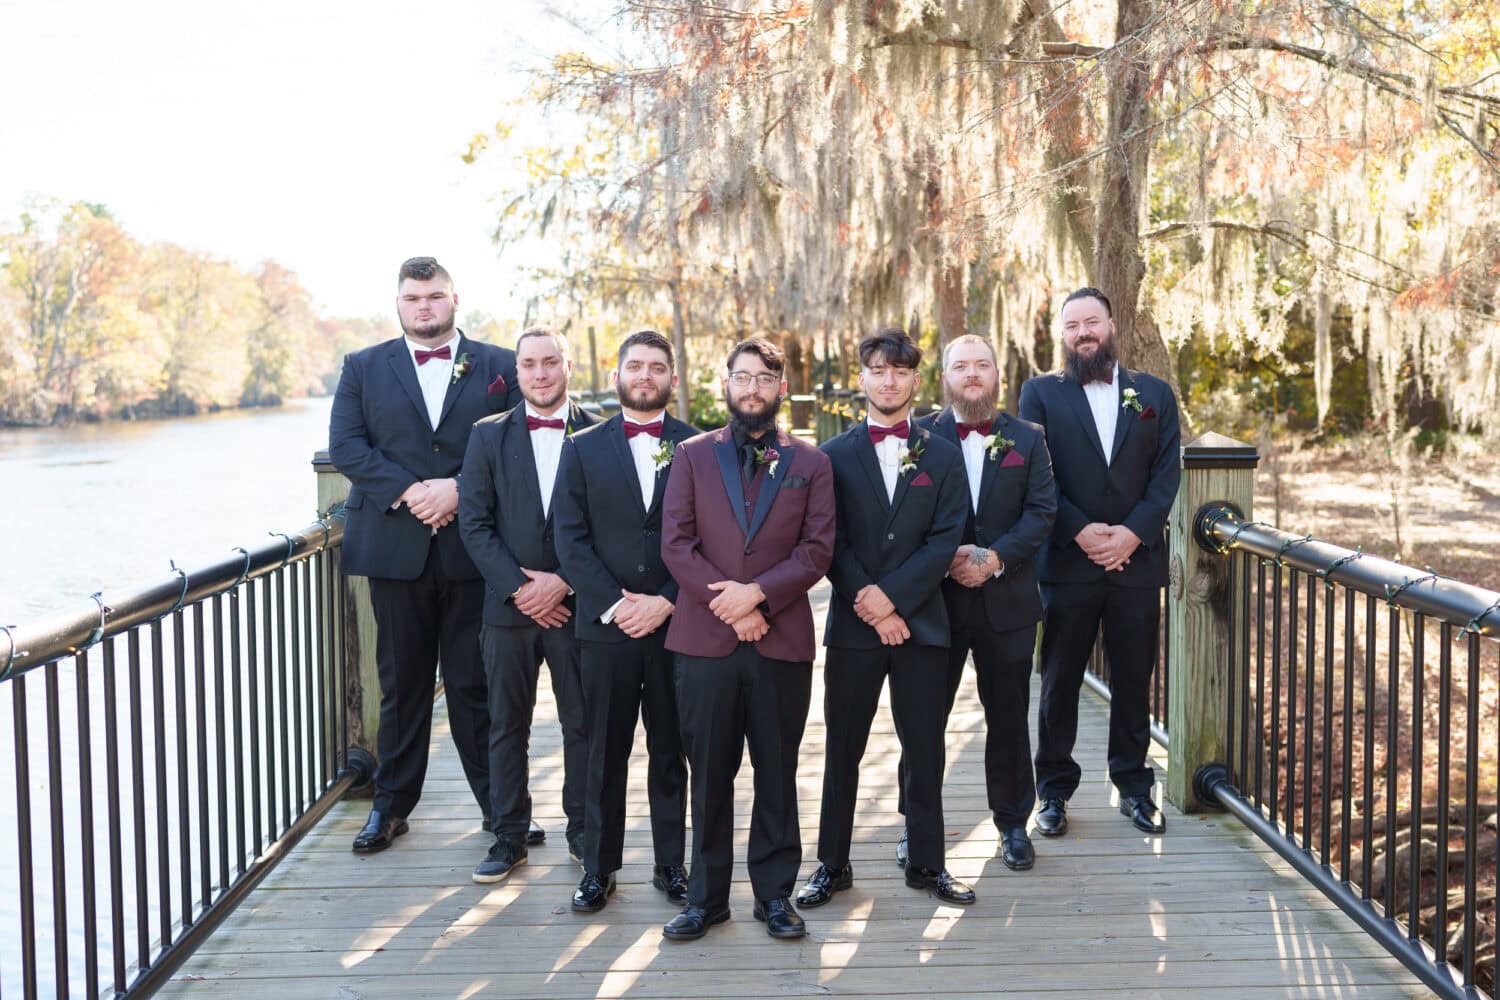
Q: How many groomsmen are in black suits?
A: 6